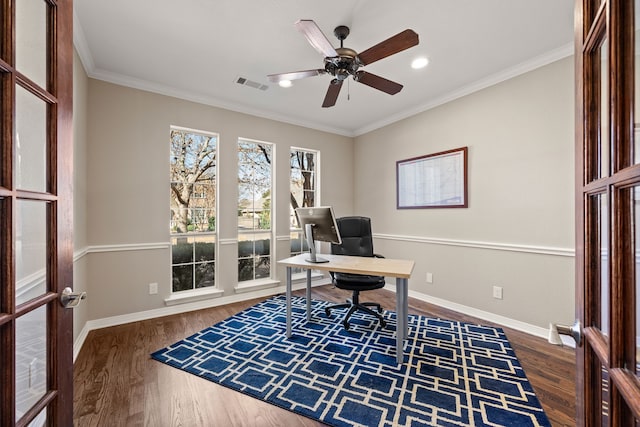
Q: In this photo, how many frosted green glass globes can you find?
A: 0